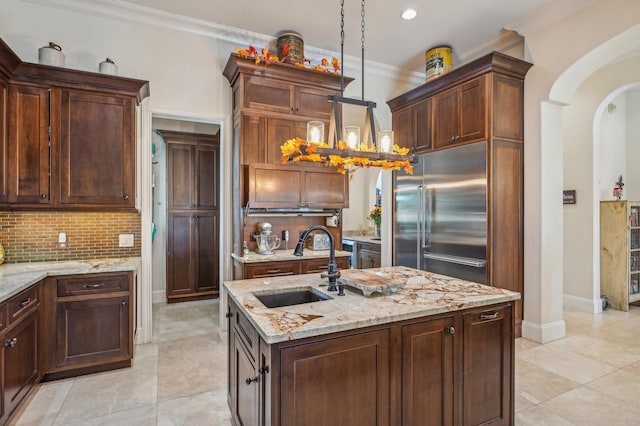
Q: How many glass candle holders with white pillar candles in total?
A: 3